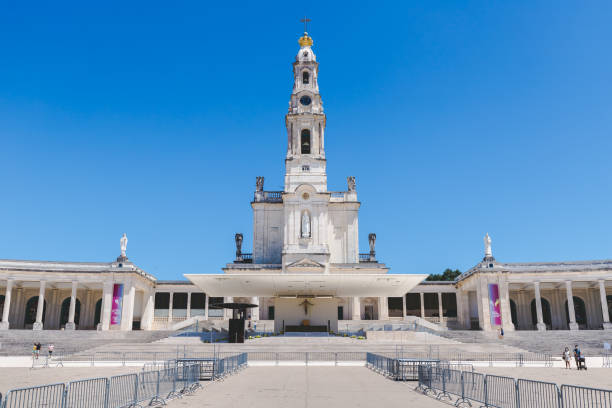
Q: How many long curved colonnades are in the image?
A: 2